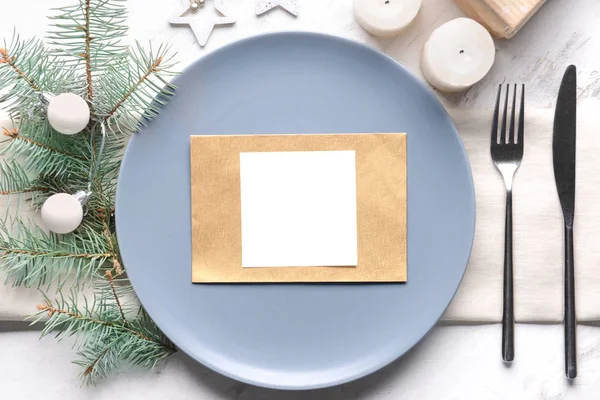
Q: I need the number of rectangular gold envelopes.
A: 1